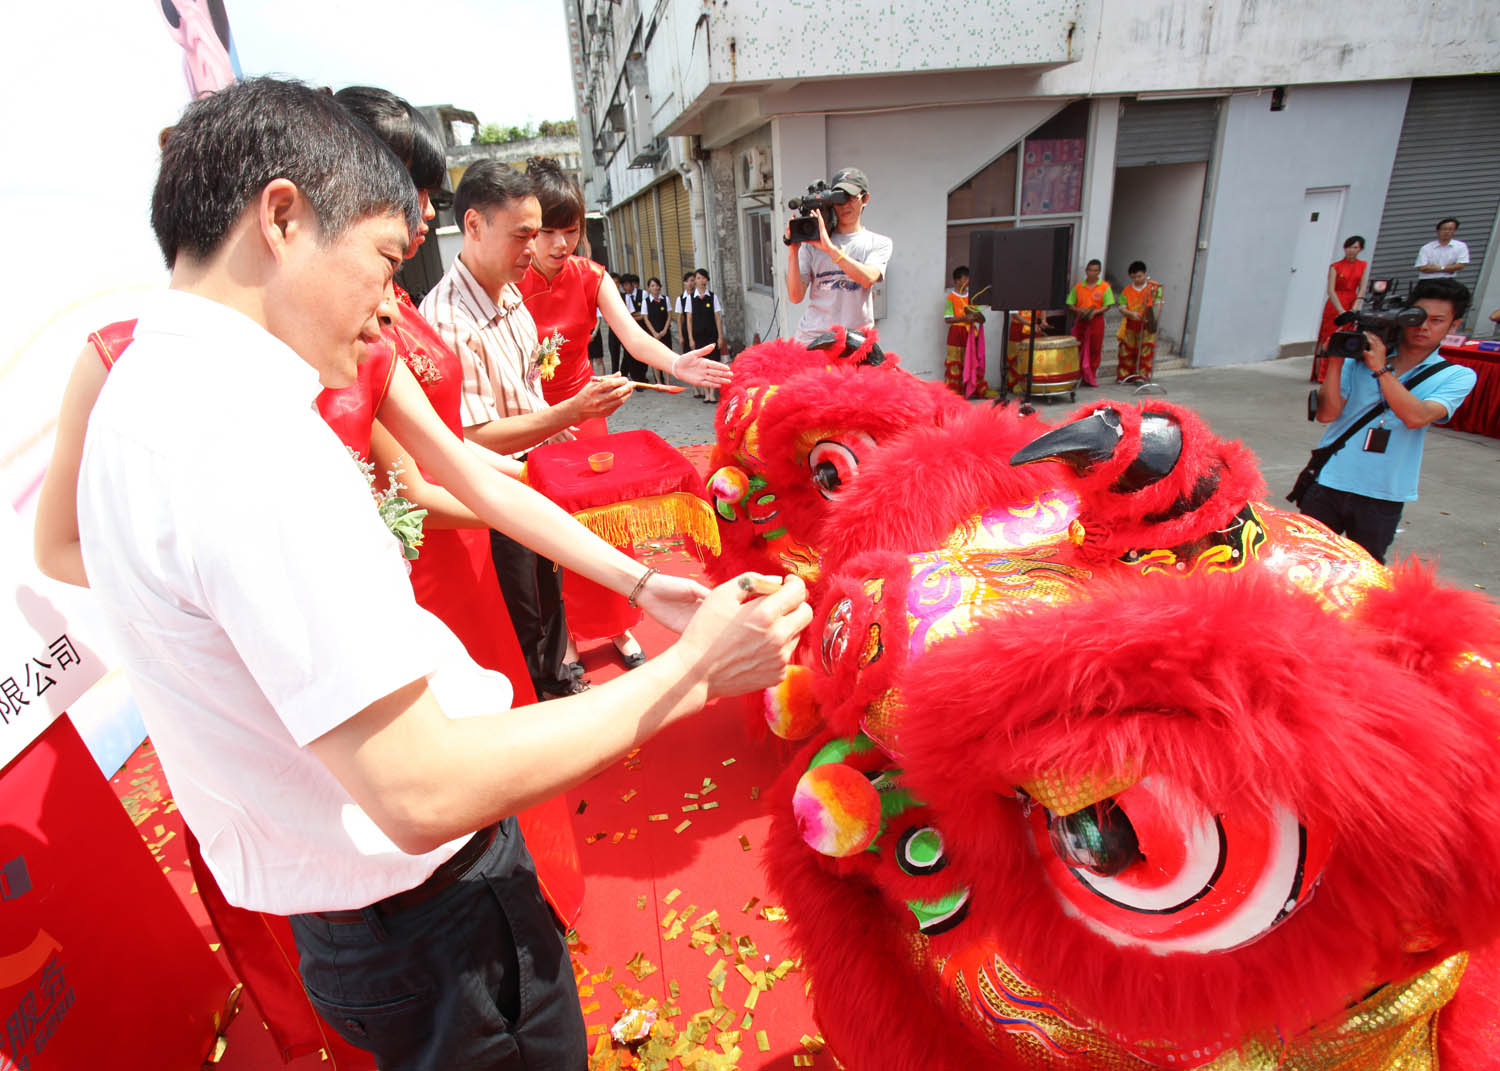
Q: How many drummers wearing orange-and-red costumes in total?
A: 4